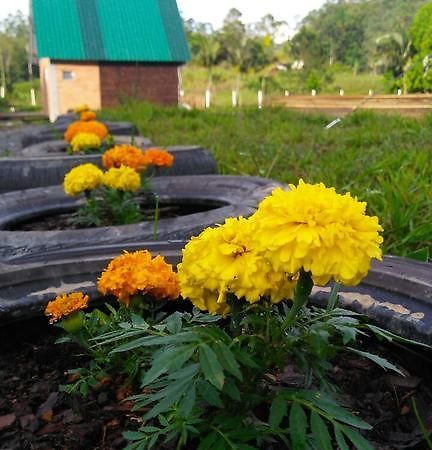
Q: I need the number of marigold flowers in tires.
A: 12